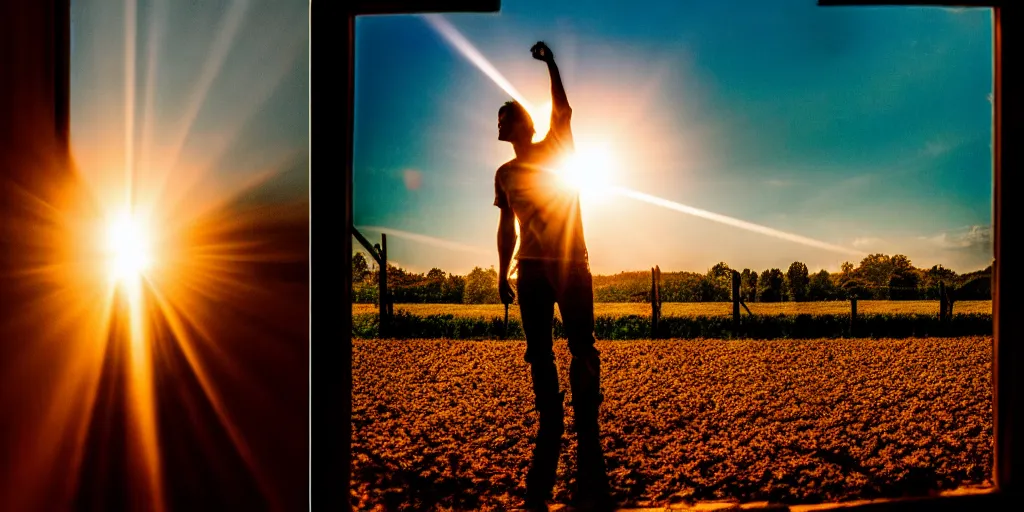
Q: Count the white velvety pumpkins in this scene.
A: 0